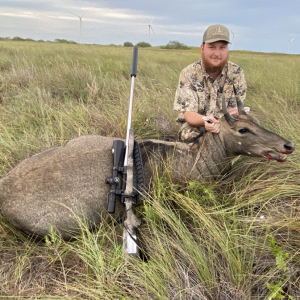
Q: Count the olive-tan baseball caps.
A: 1